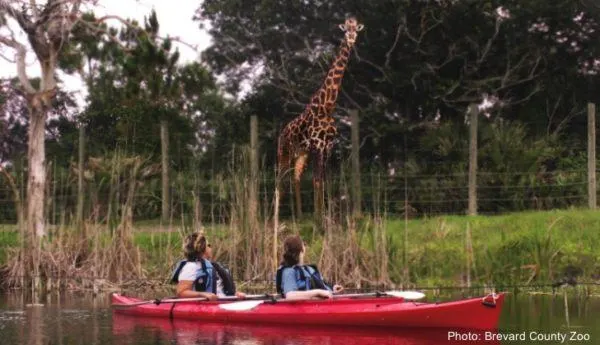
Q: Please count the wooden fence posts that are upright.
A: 6